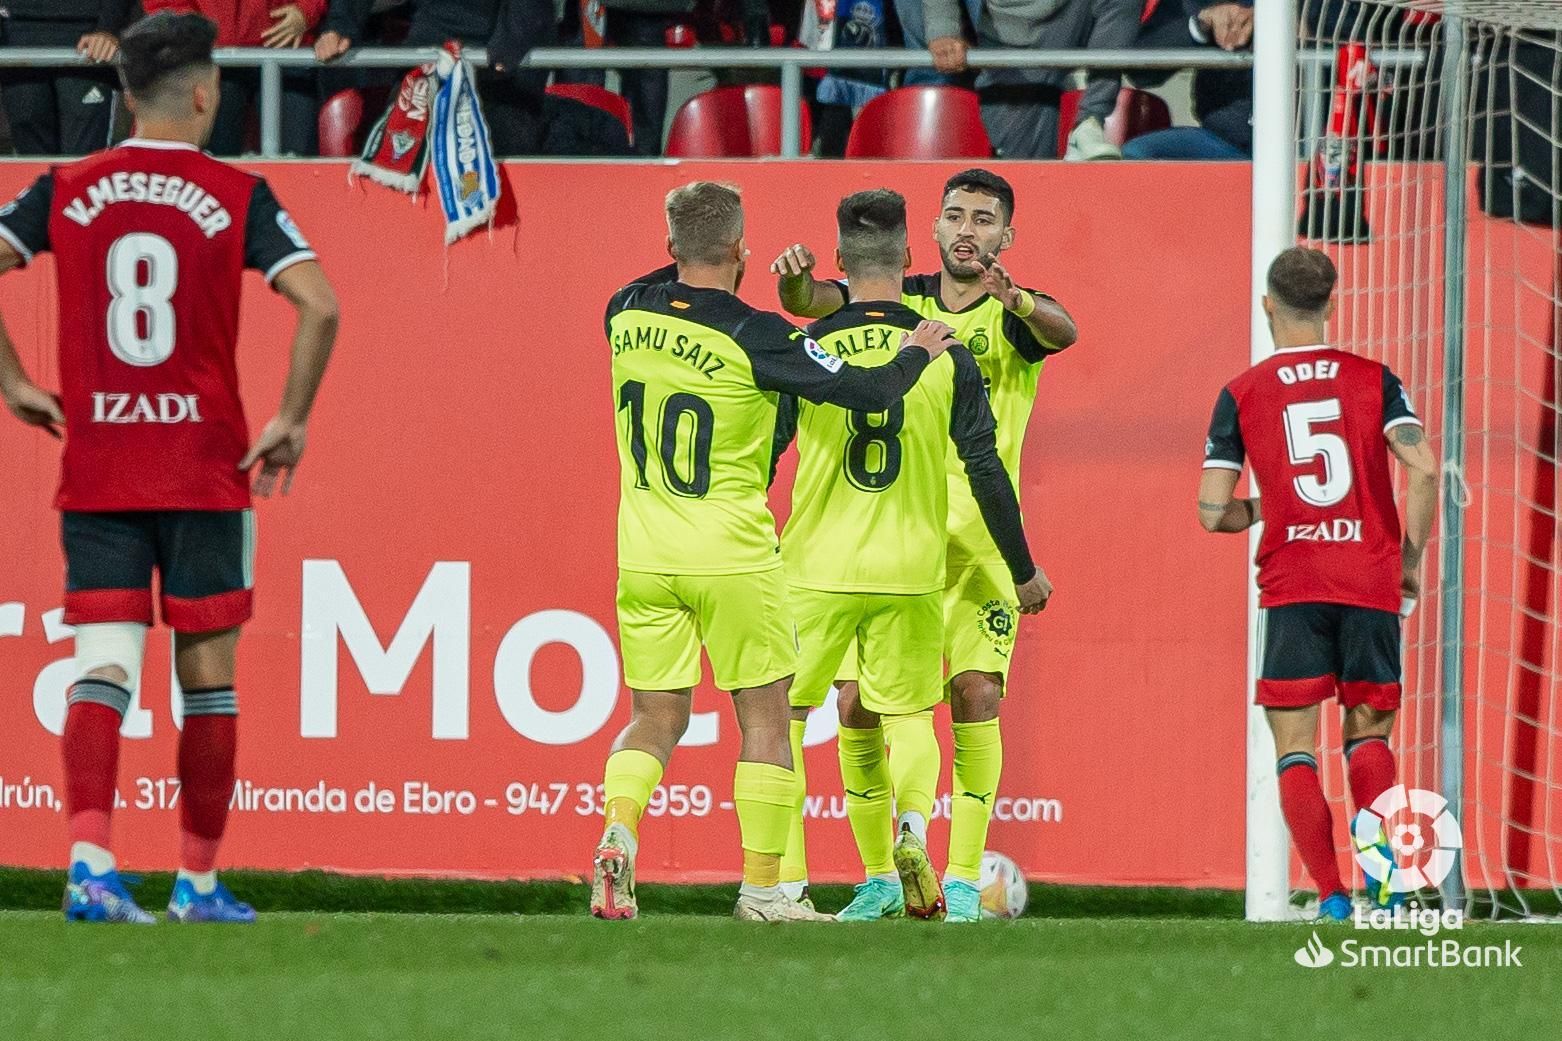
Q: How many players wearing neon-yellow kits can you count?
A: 3